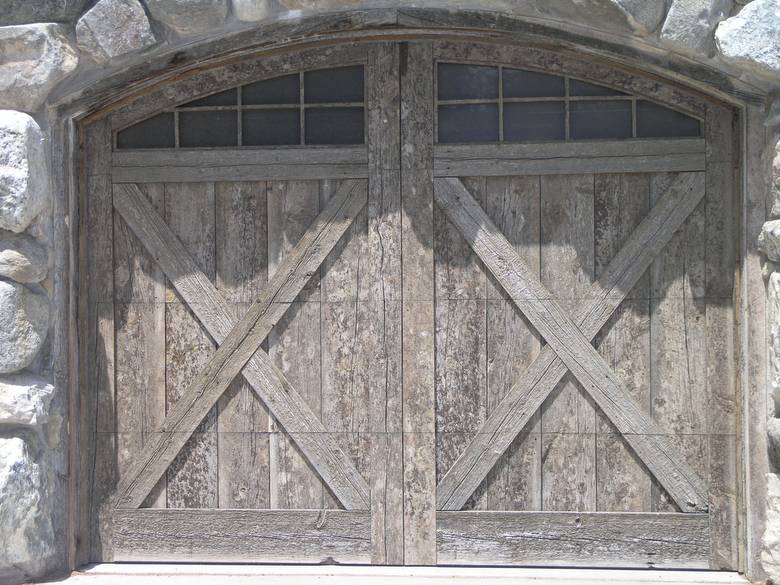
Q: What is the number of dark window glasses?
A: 14